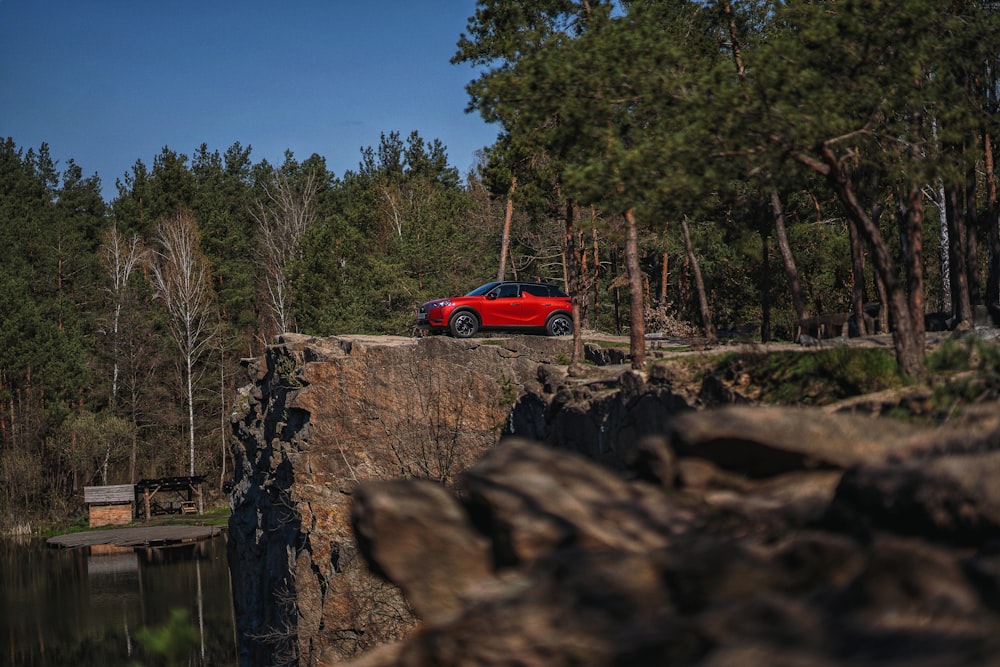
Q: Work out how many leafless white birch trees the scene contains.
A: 3